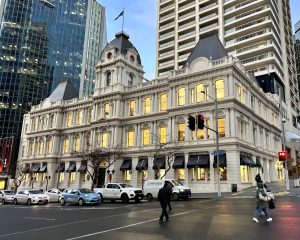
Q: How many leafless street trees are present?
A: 3